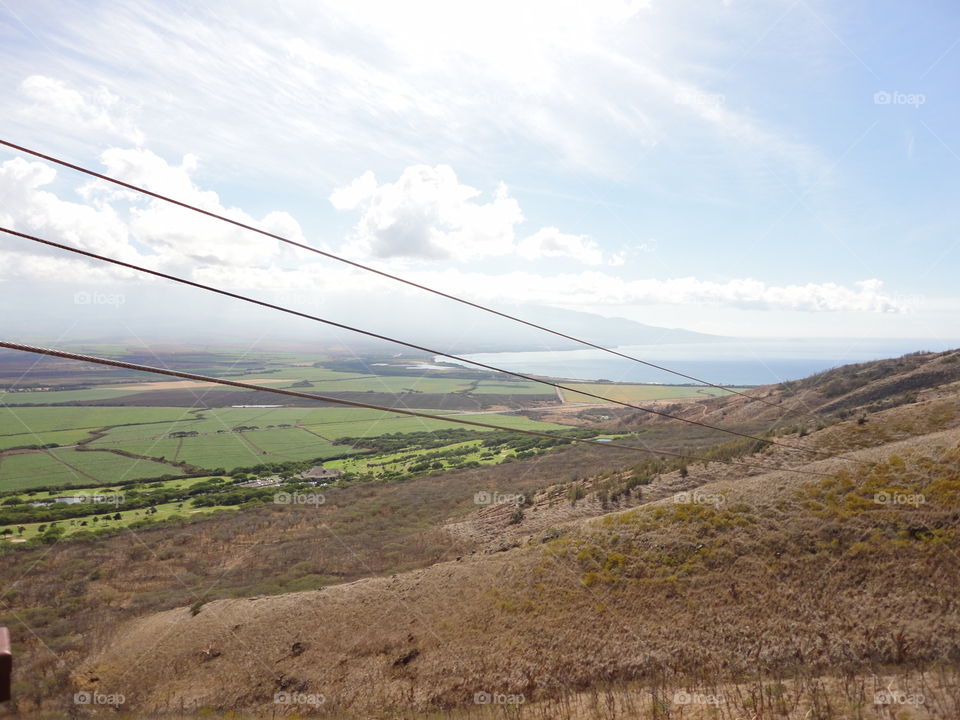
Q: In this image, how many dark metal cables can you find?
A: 3